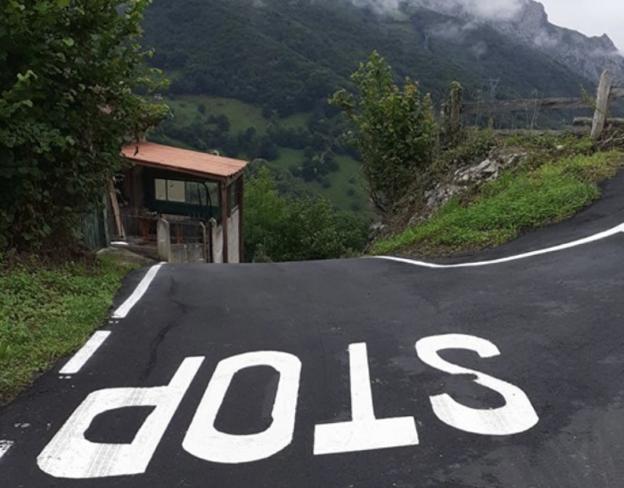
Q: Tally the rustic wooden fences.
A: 1